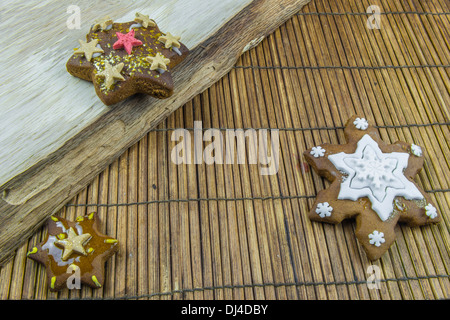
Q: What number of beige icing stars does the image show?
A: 7